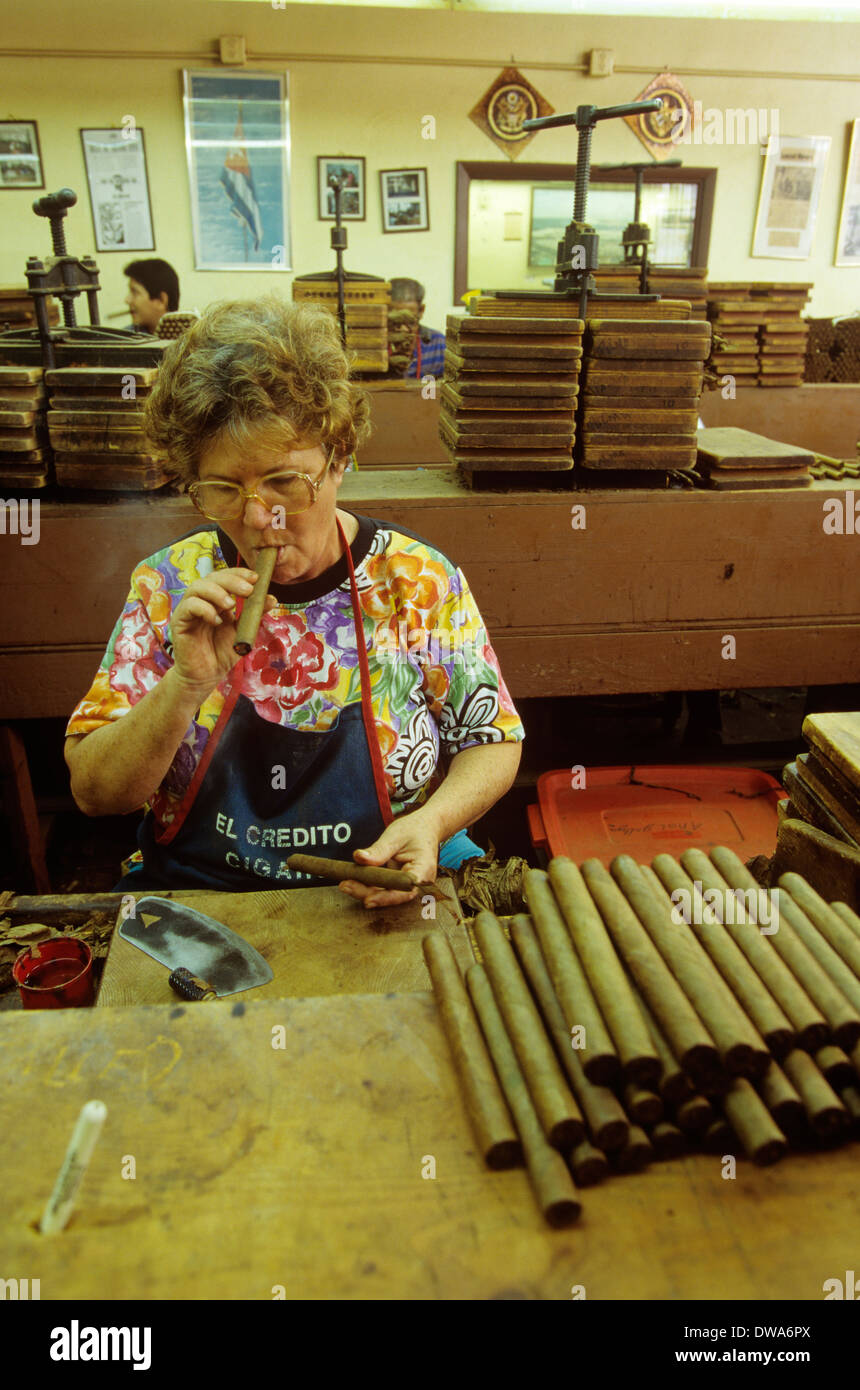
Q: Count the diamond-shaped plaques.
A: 2